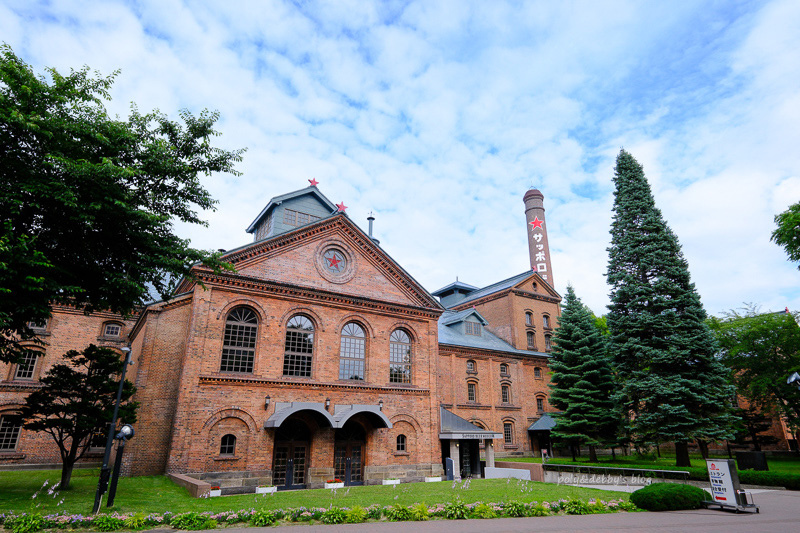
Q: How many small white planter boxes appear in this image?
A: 5